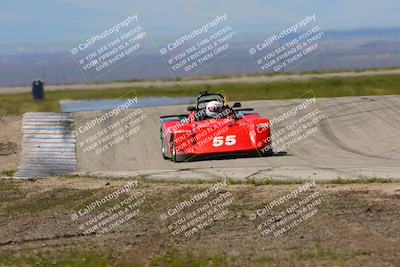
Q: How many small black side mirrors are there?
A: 2